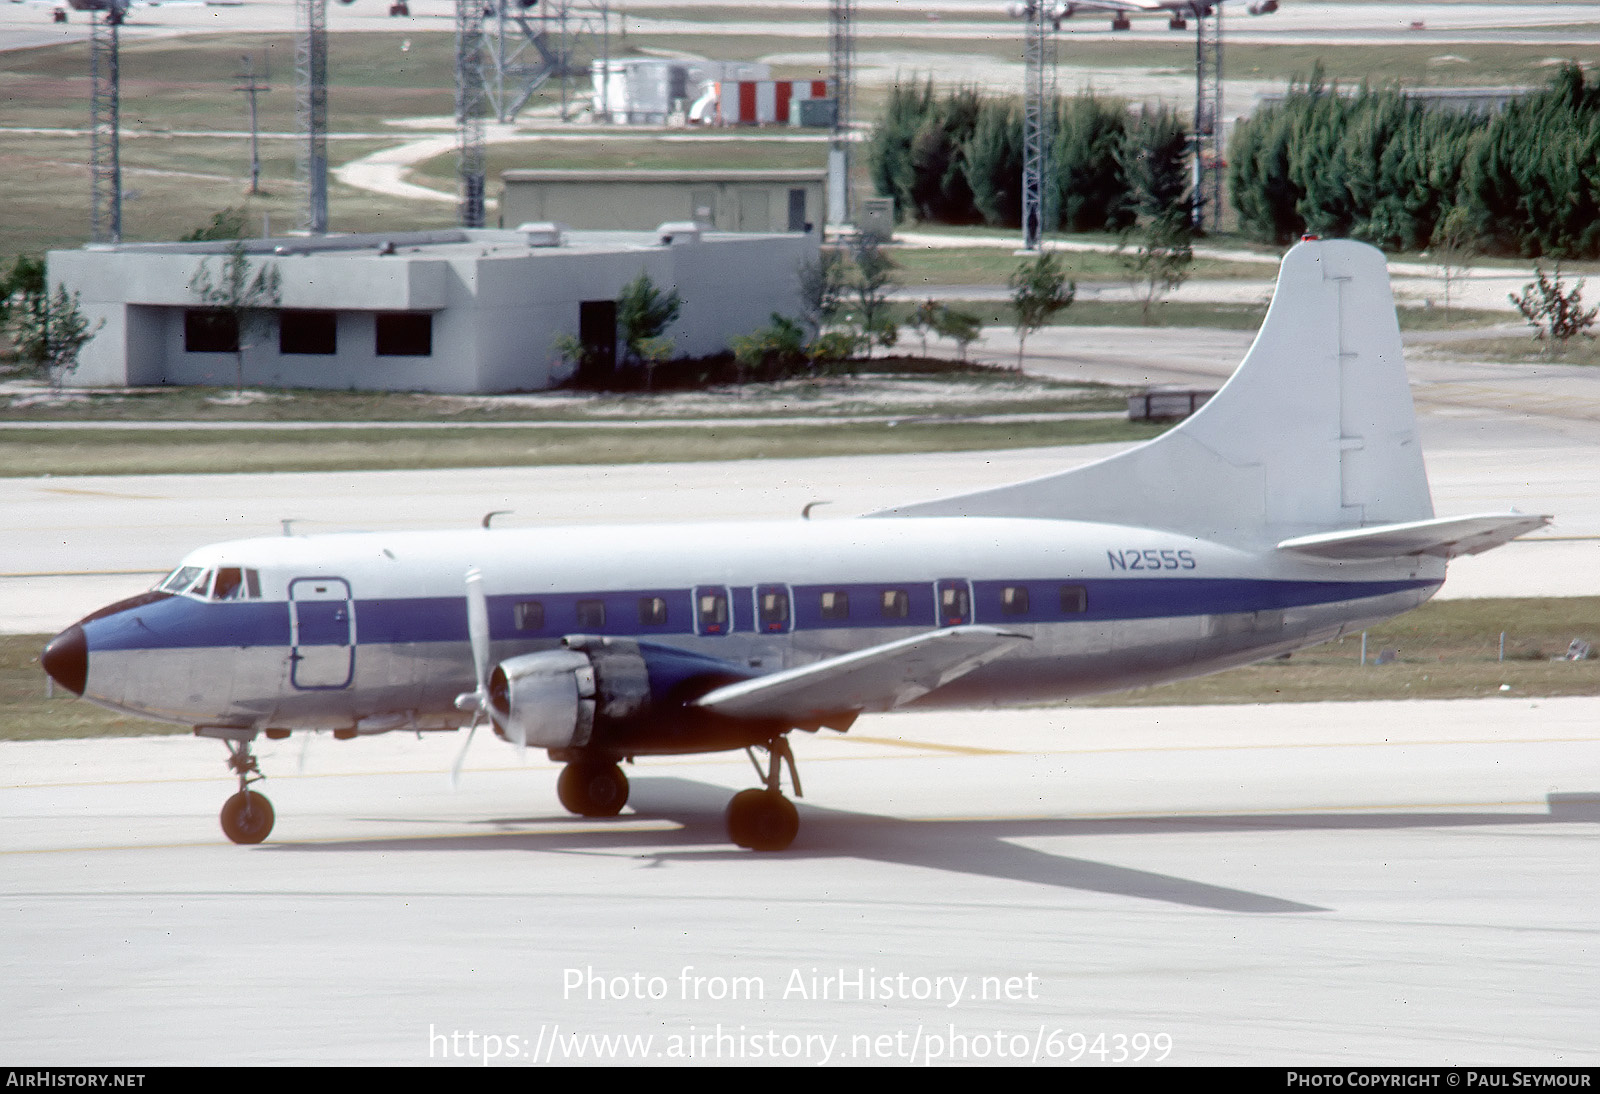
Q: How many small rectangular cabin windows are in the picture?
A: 10